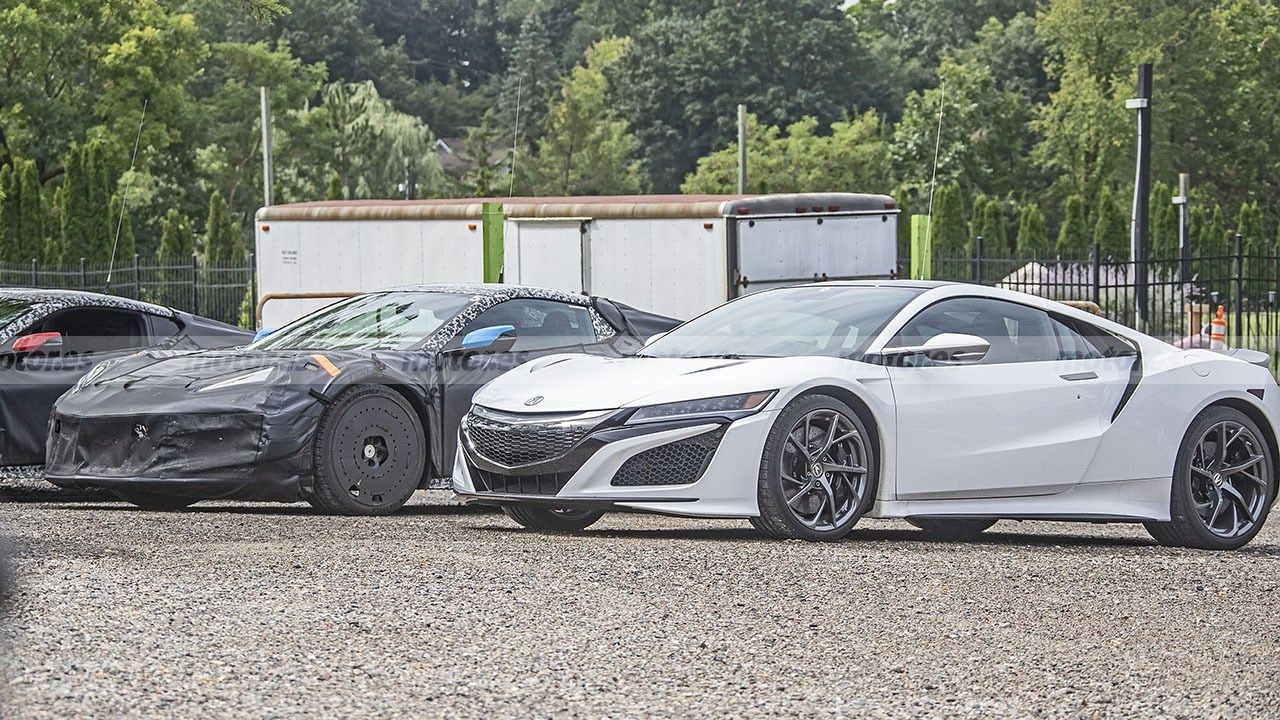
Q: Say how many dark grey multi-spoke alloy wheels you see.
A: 2